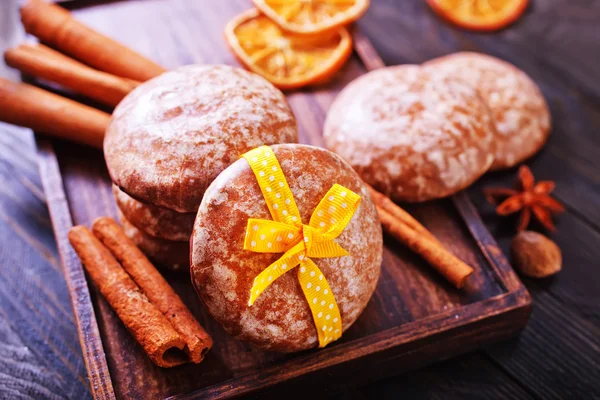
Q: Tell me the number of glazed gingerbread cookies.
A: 6